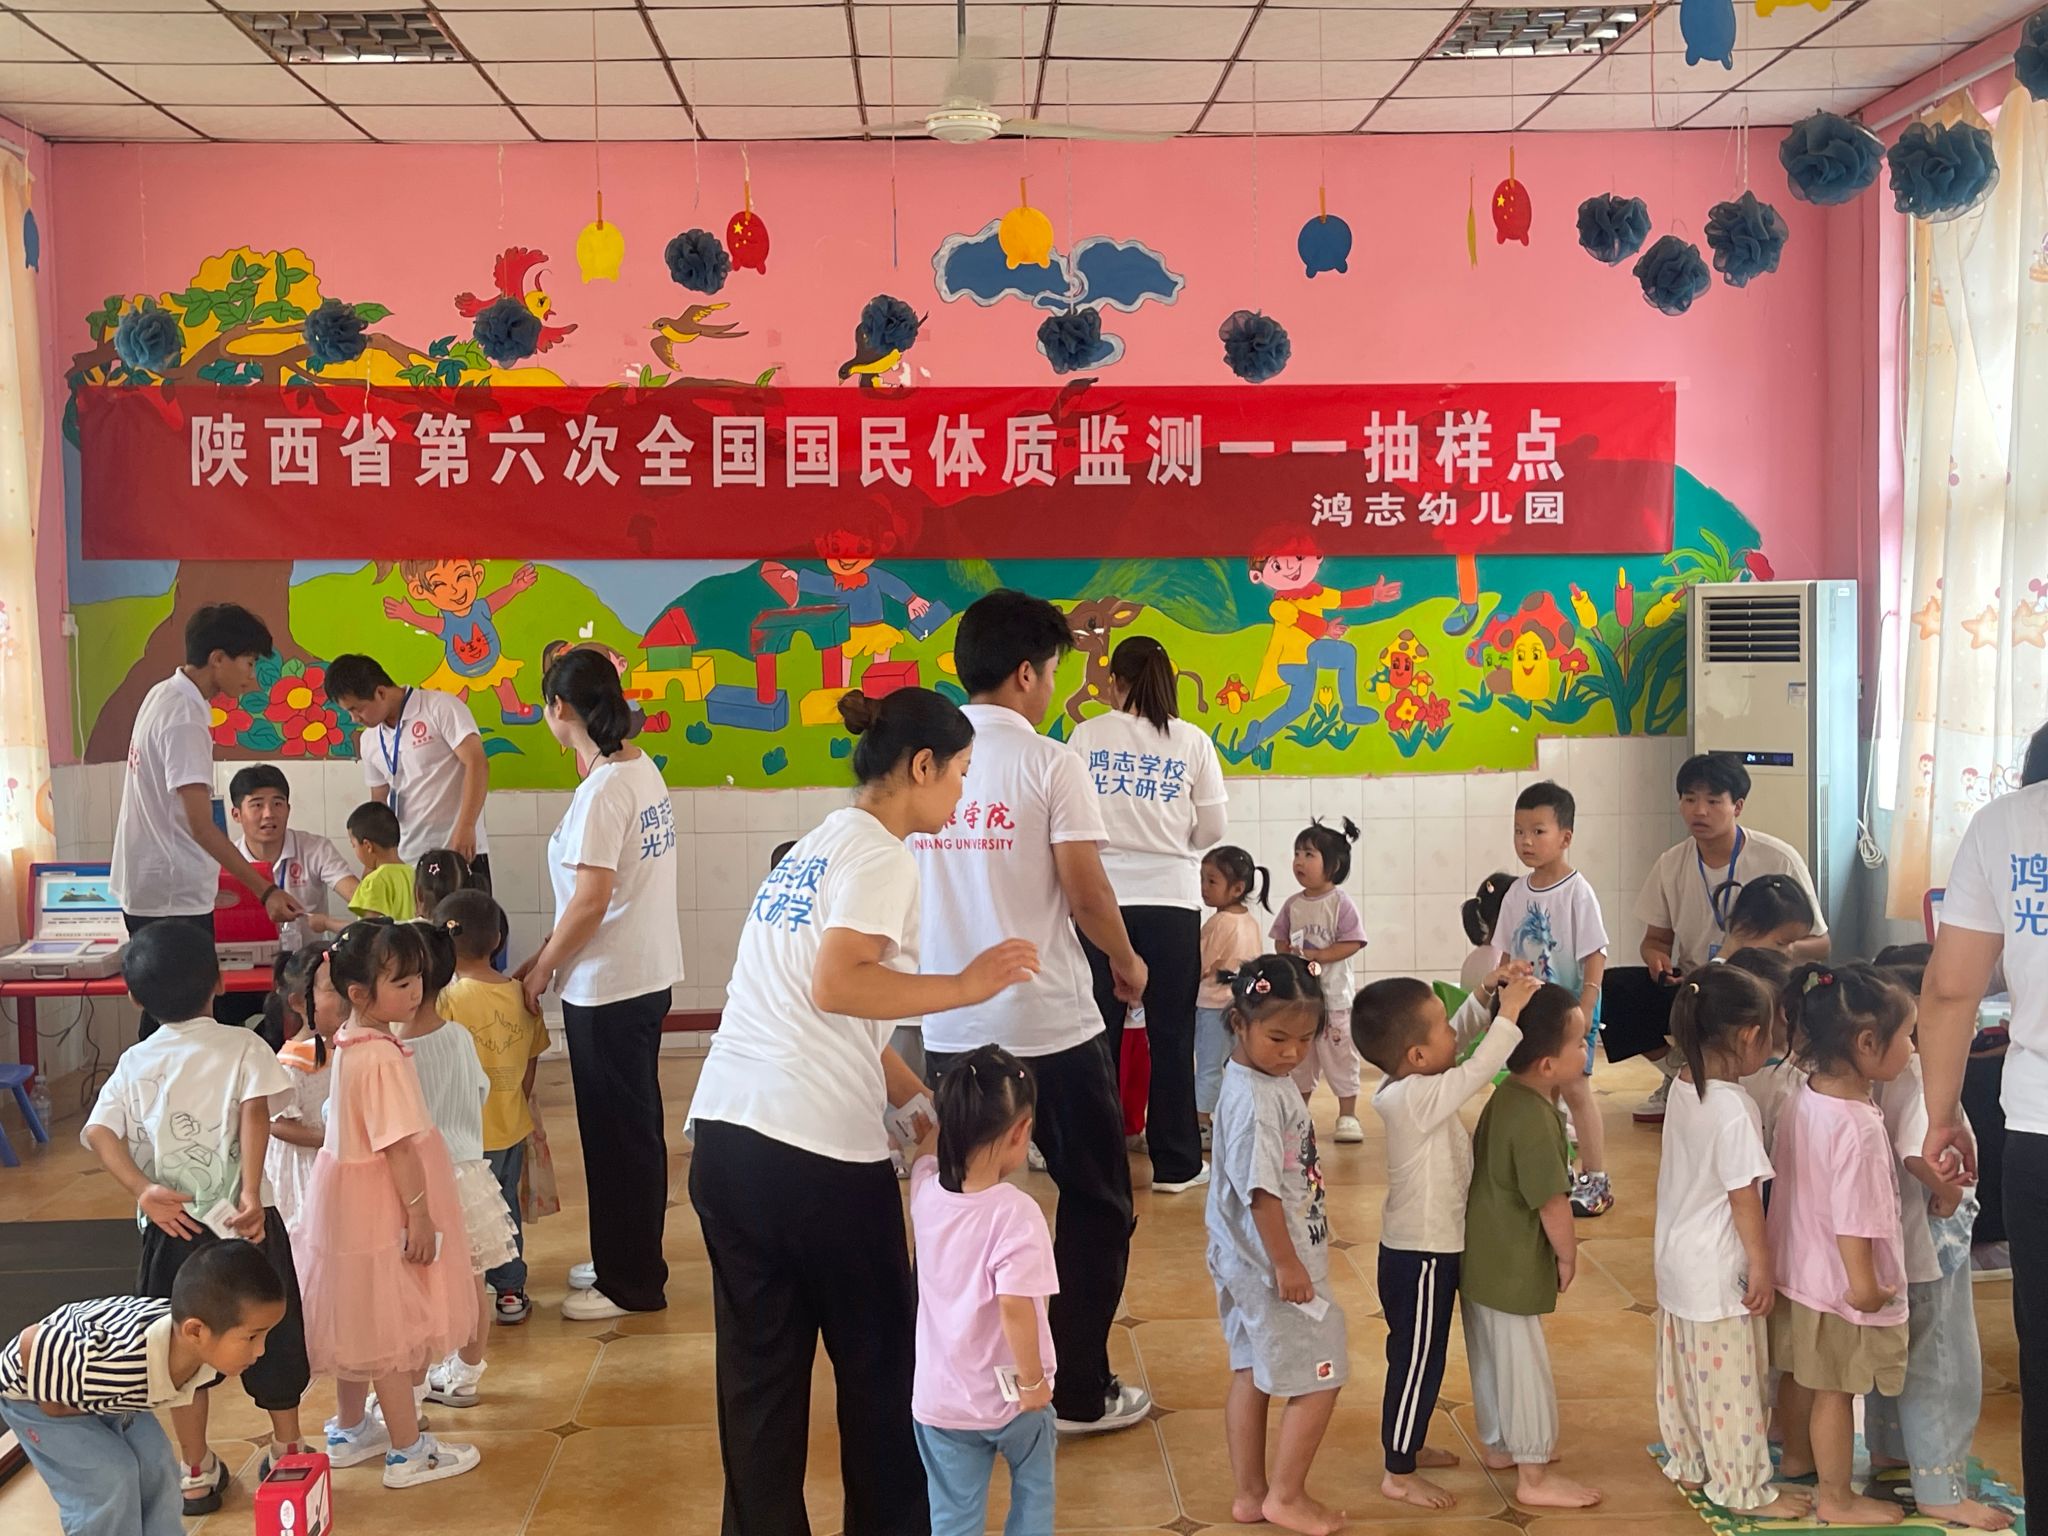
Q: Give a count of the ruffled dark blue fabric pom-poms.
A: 13